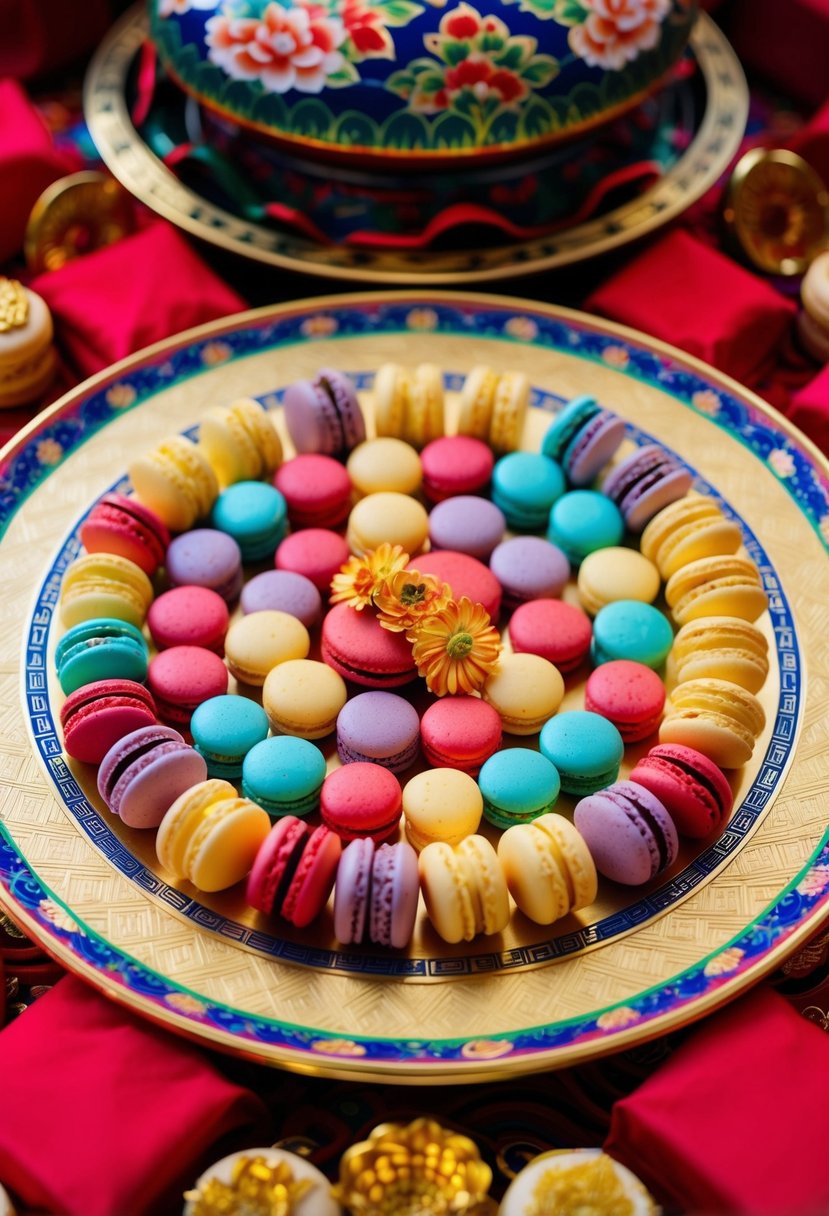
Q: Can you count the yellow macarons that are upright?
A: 12